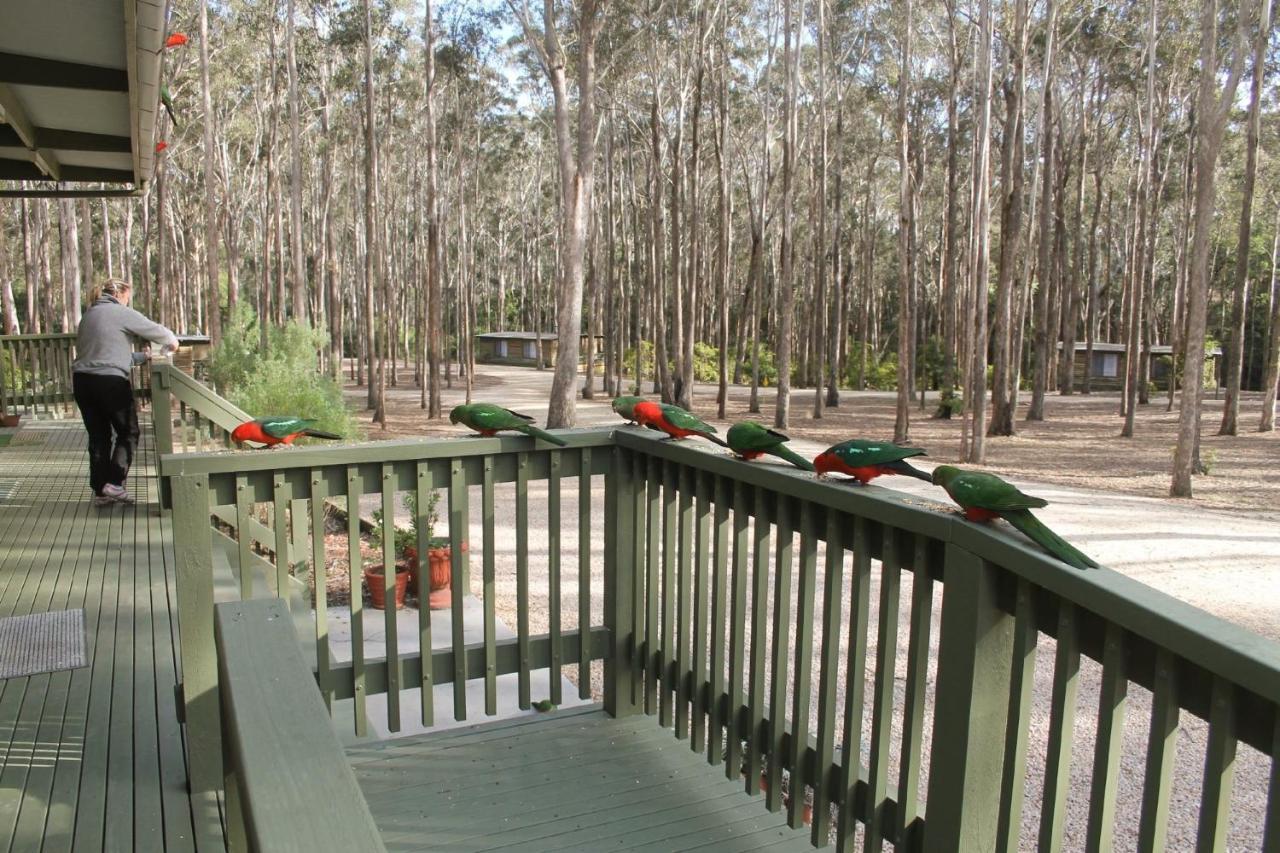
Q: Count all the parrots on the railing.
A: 7